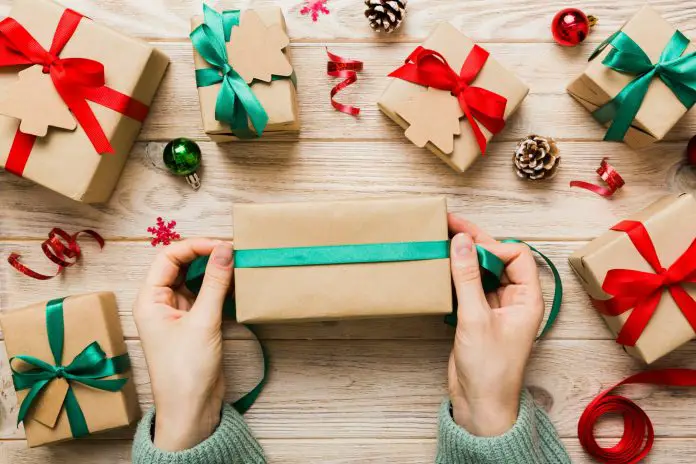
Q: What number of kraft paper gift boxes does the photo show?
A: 7